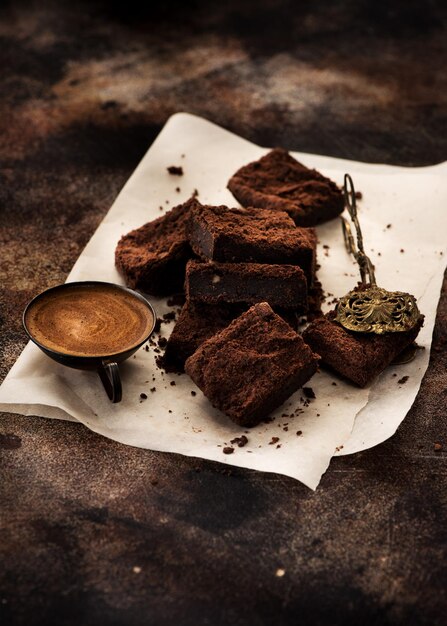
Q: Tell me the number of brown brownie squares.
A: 7